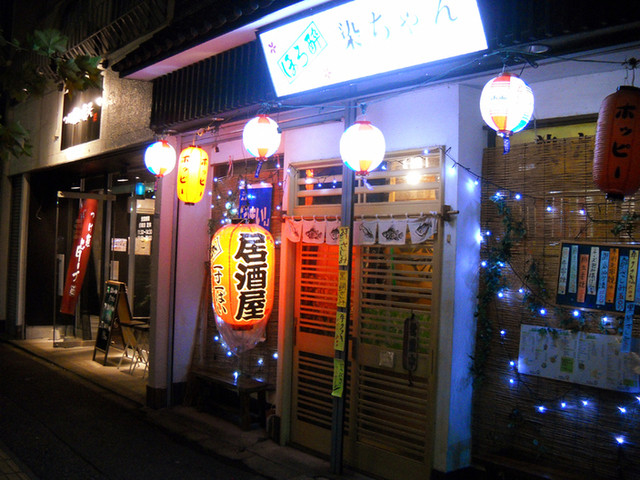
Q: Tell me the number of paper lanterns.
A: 7